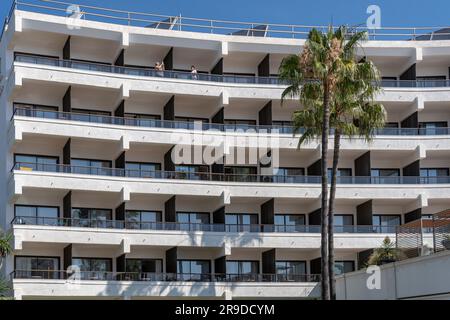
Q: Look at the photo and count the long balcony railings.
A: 5